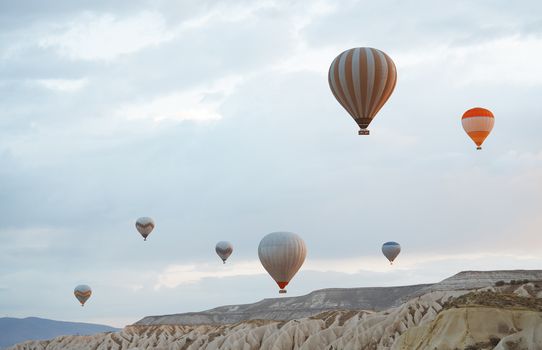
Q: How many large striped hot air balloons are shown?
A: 1